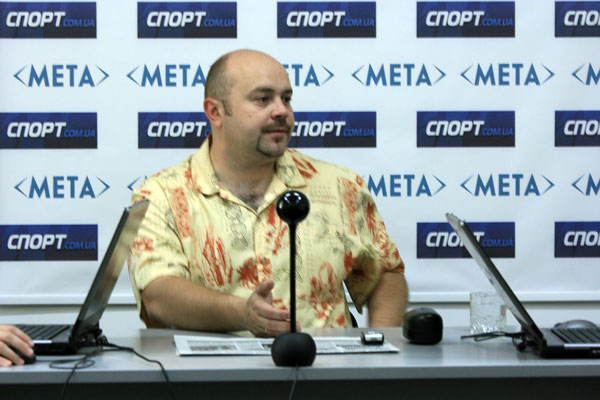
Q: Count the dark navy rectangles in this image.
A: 13